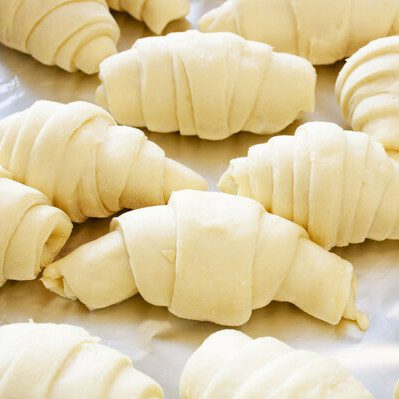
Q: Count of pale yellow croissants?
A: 11